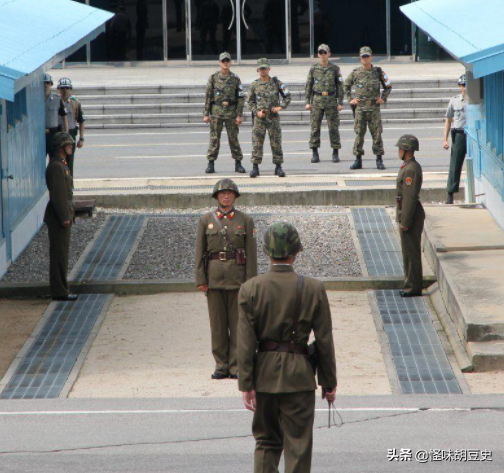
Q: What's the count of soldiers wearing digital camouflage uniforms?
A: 4